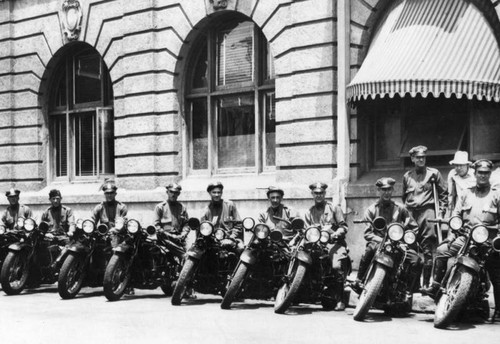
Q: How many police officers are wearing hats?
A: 10